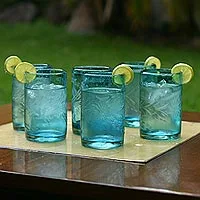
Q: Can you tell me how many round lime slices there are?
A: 5